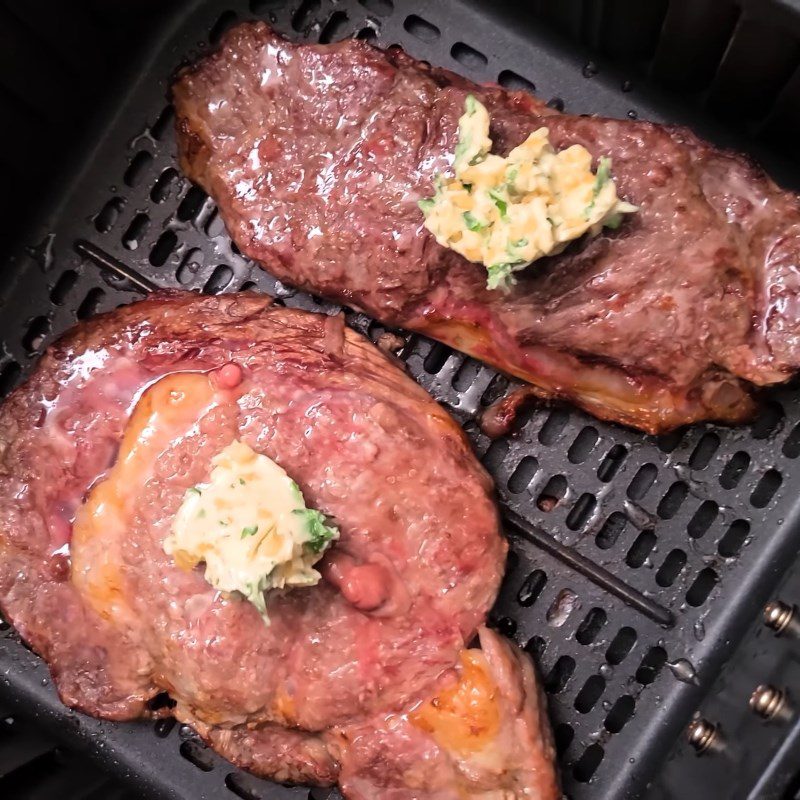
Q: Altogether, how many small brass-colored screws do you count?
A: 3